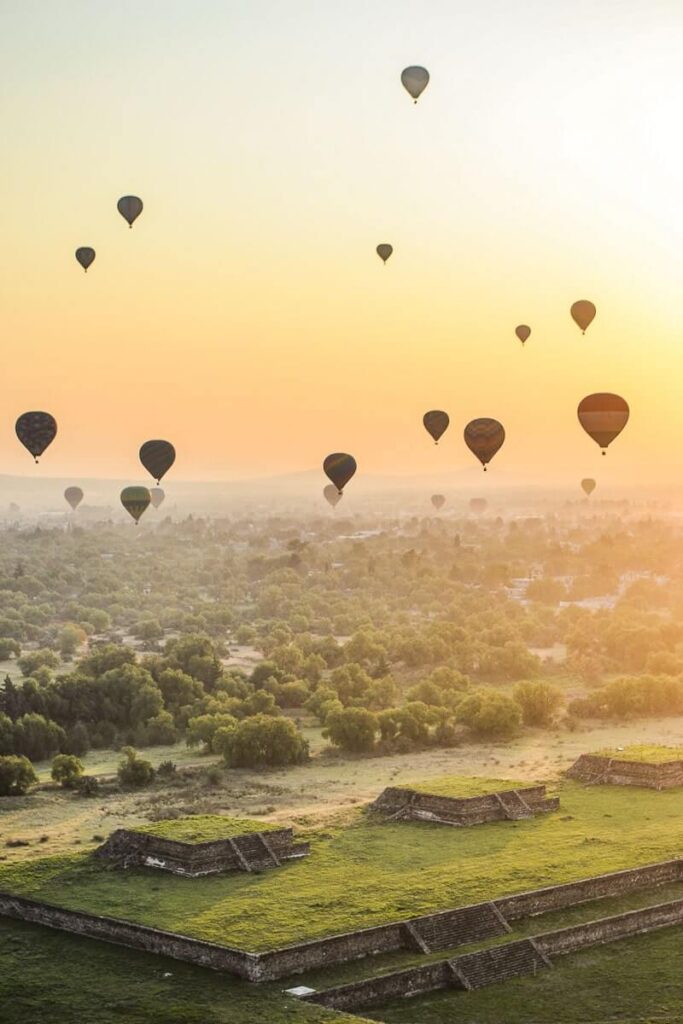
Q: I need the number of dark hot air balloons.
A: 13